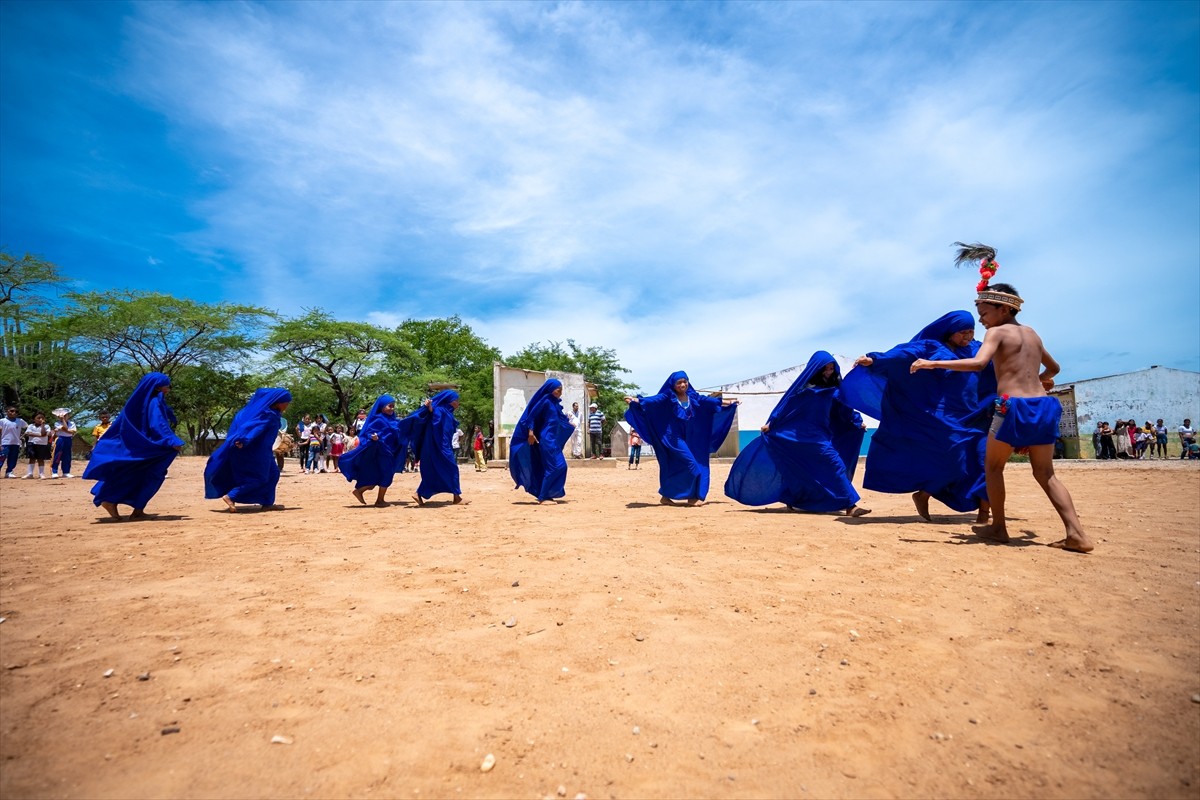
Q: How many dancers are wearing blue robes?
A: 8